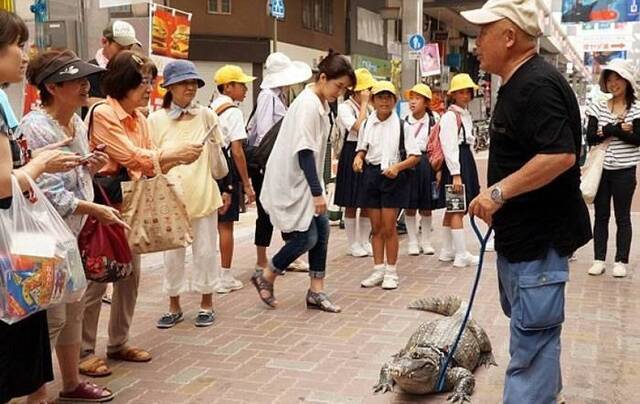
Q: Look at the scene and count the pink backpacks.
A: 1